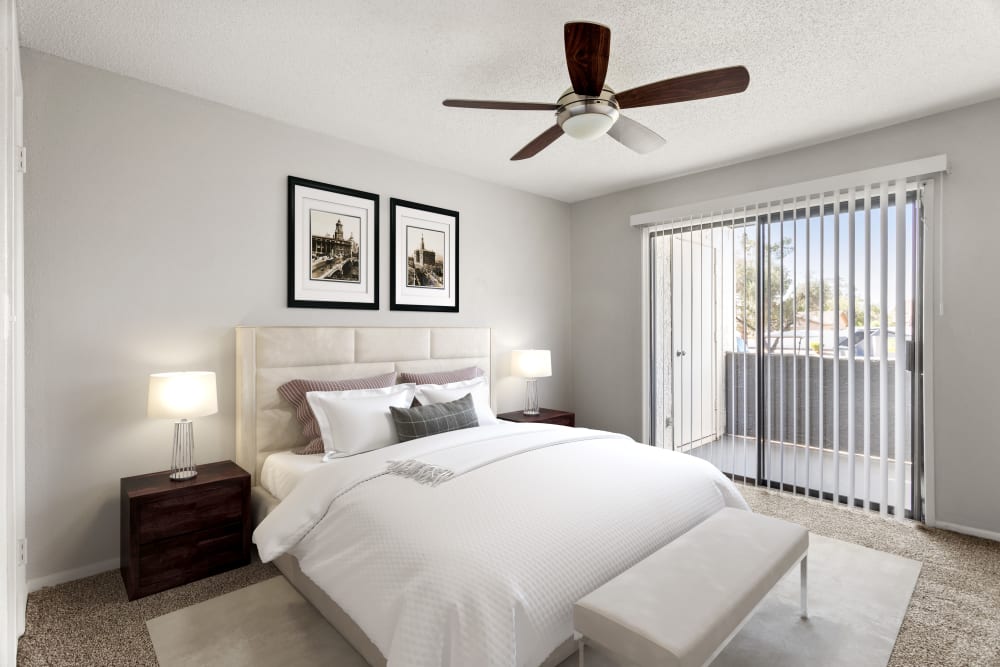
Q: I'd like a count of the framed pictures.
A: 2